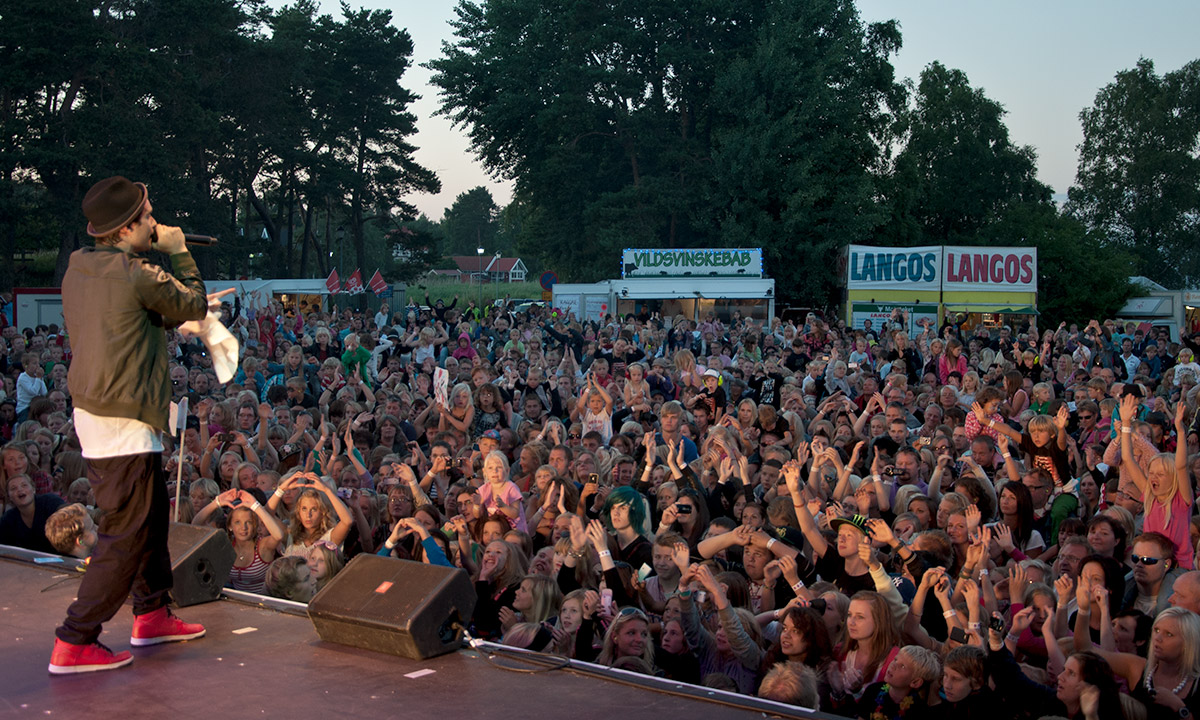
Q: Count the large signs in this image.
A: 3